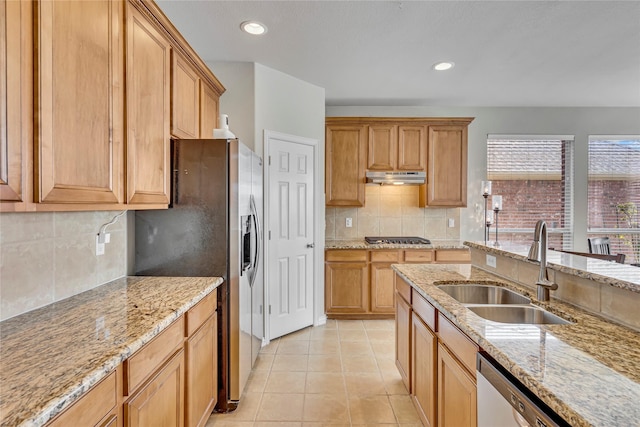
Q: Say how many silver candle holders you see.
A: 3